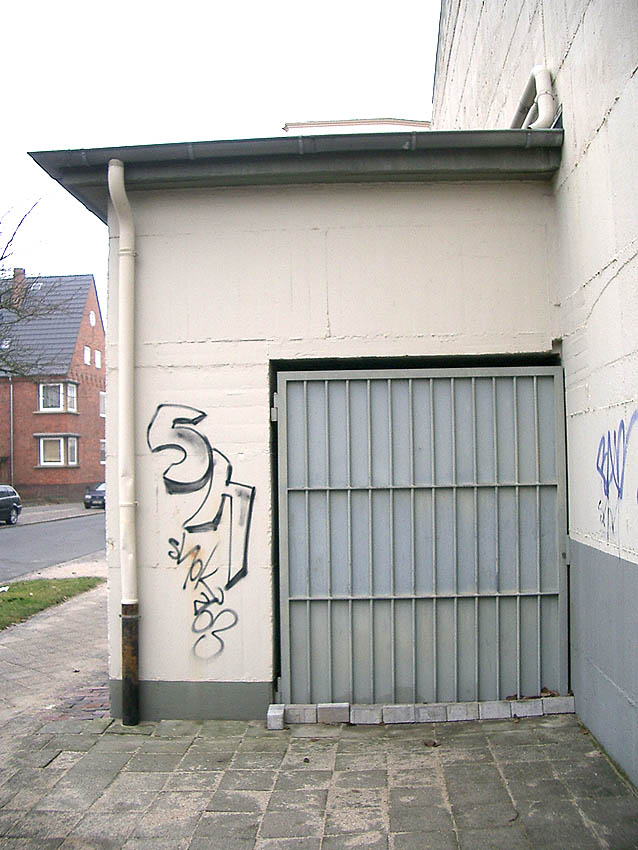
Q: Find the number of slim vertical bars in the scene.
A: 12